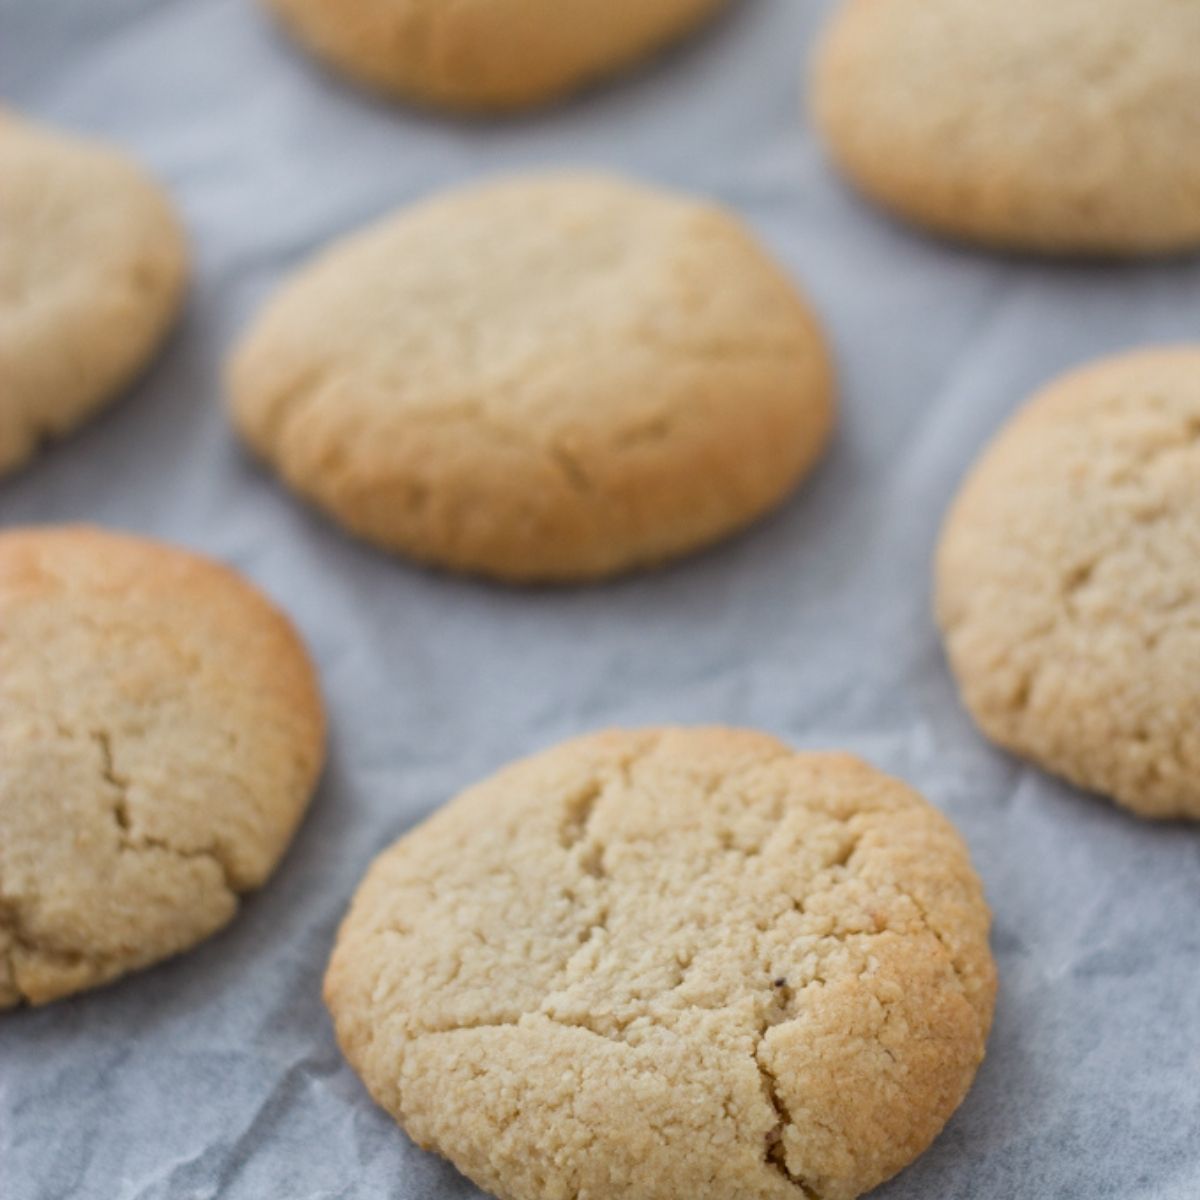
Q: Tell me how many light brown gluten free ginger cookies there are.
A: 7